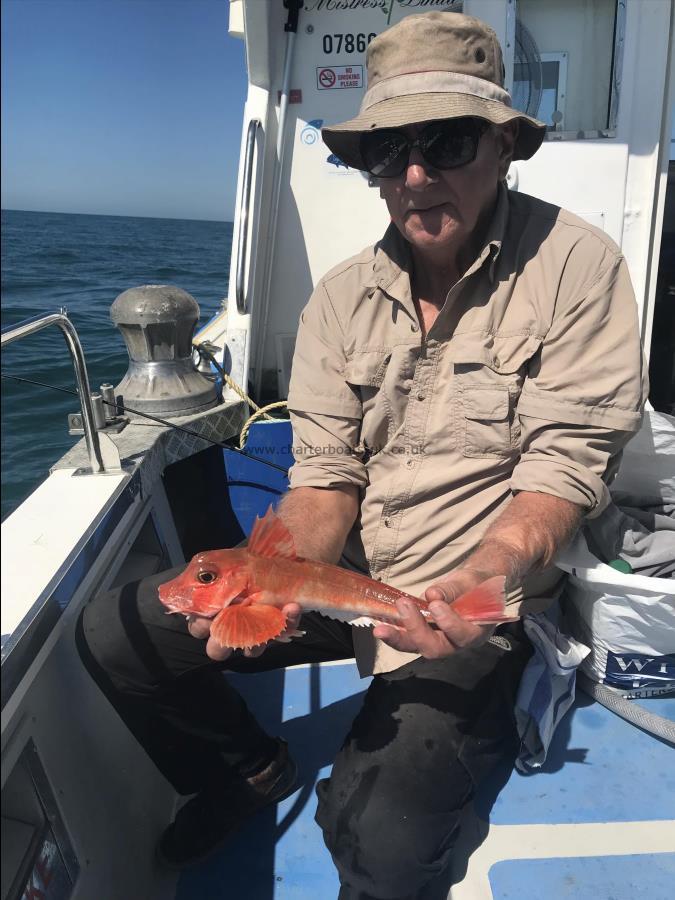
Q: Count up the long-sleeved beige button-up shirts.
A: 1